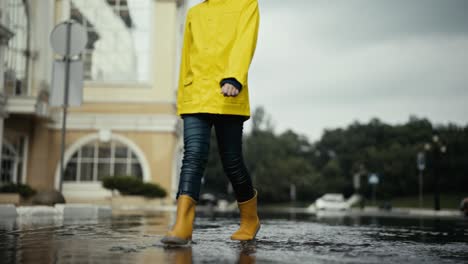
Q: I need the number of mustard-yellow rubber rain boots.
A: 2